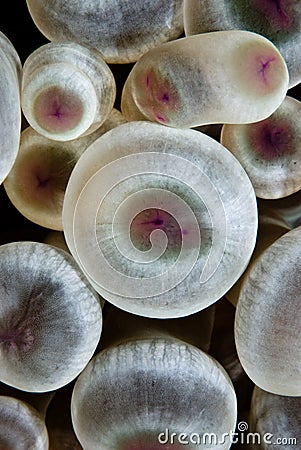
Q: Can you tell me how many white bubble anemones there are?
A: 13